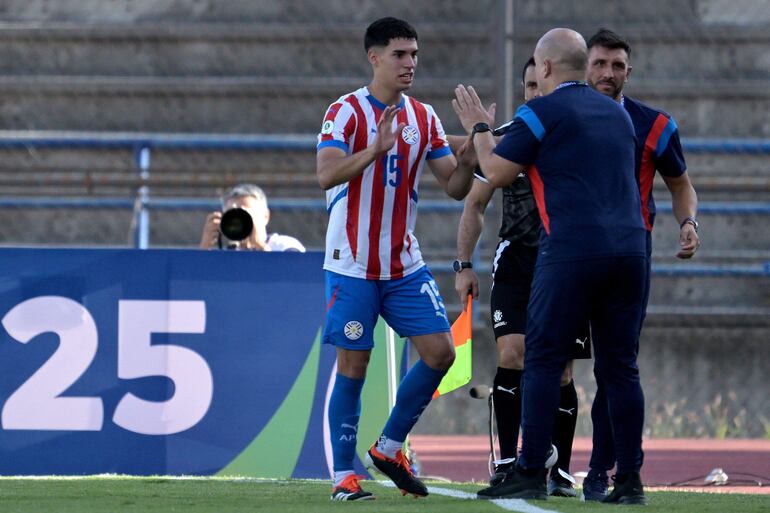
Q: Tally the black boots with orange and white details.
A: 2